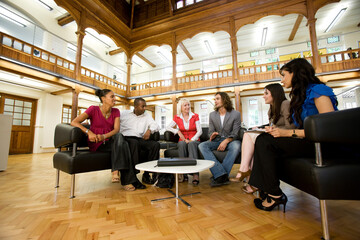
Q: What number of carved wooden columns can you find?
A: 5